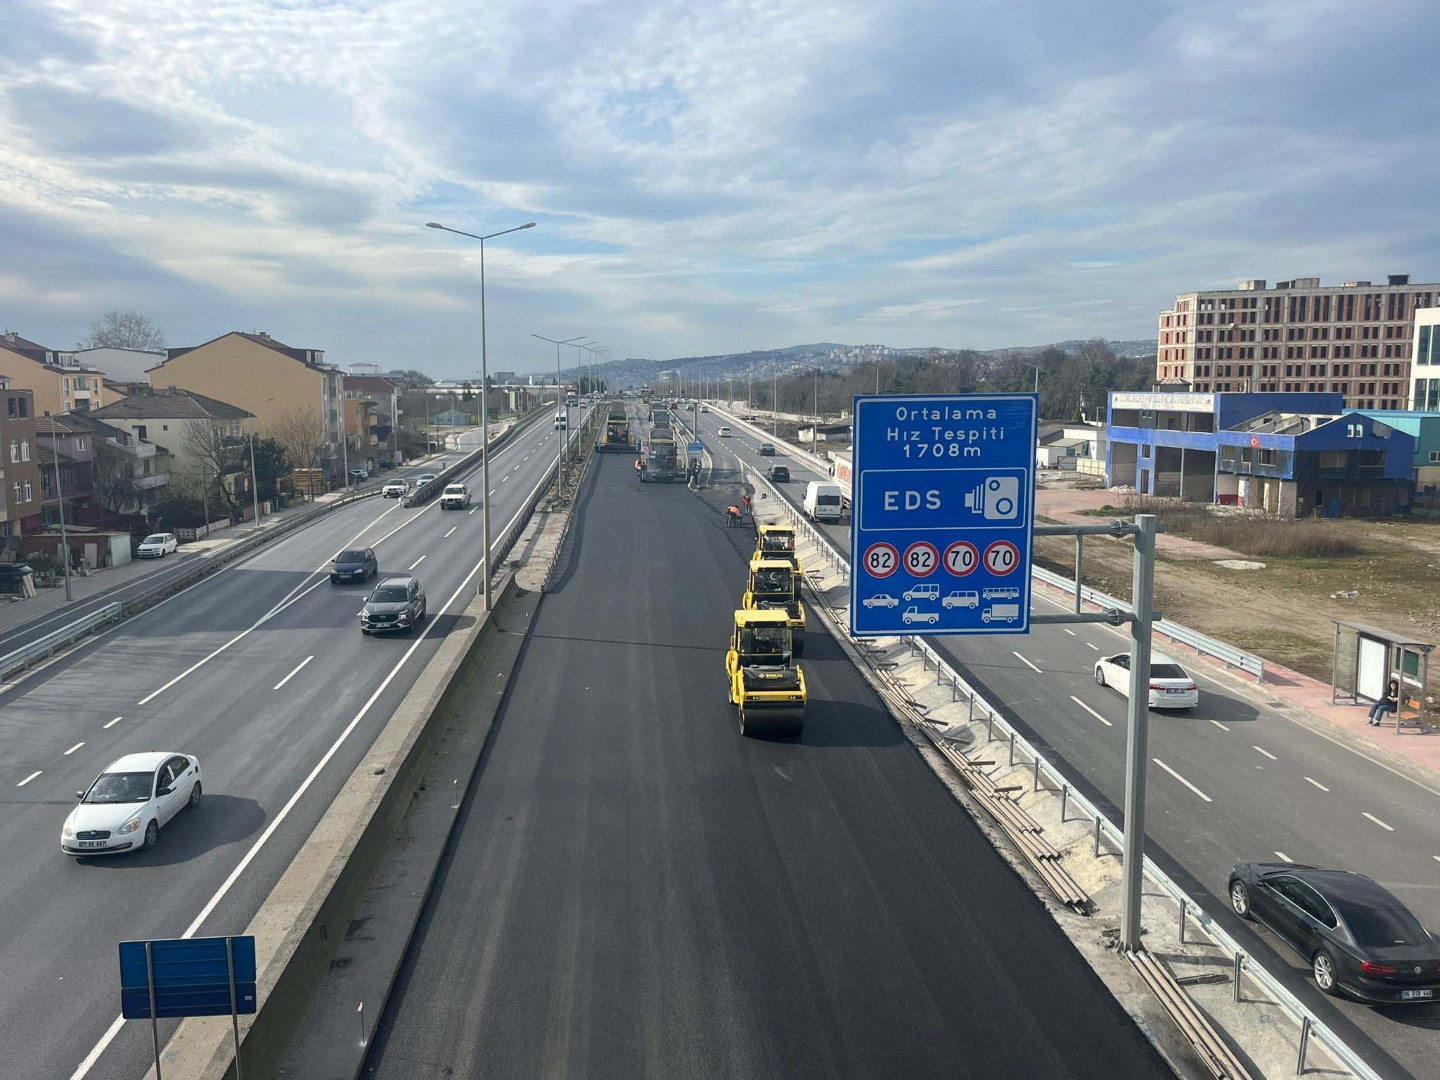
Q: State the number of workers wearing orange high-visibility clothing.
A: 3